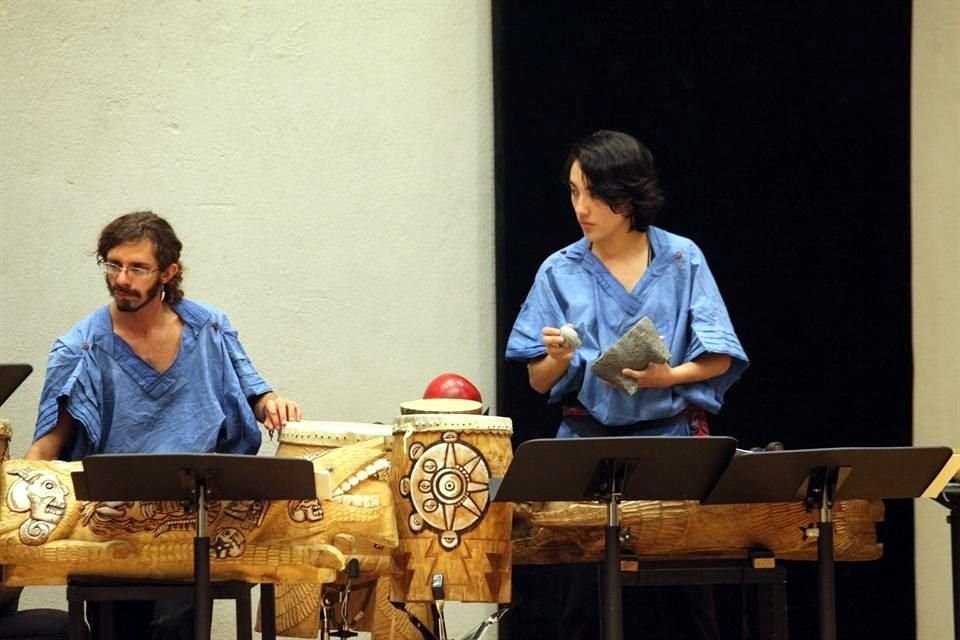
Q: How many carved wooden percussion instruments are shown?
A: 4